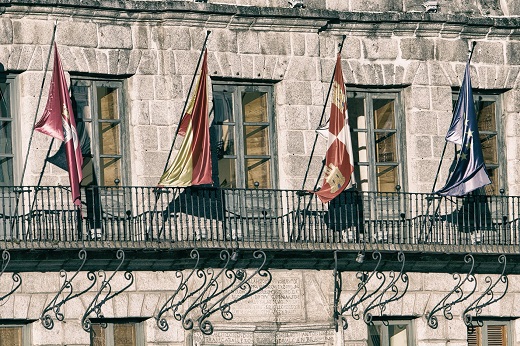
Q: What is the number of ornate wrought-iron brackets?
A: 11